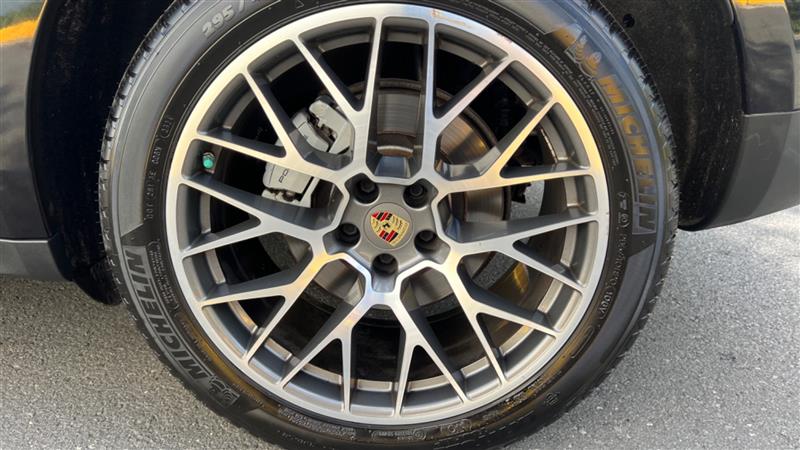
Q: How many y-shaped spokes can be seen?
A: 10